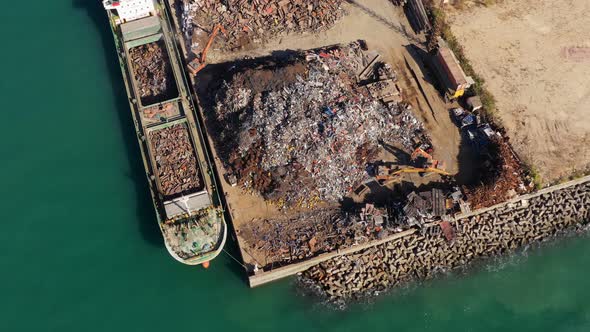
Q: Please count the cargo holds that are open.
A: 2